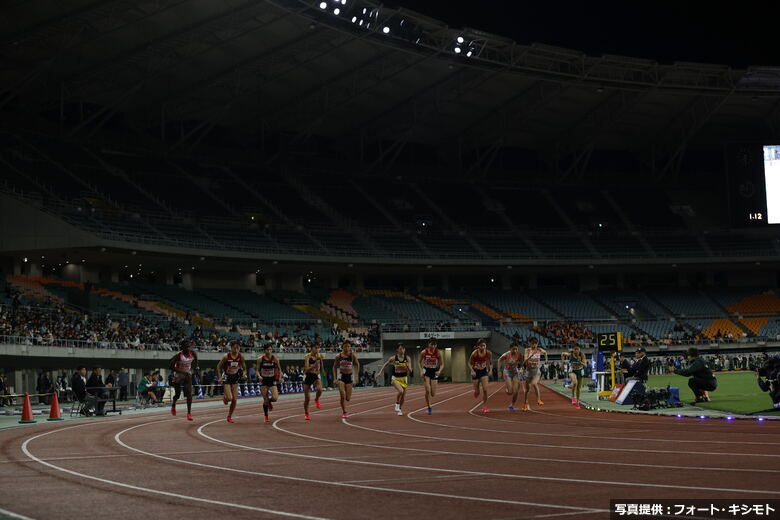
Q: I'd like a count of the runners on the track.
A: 11